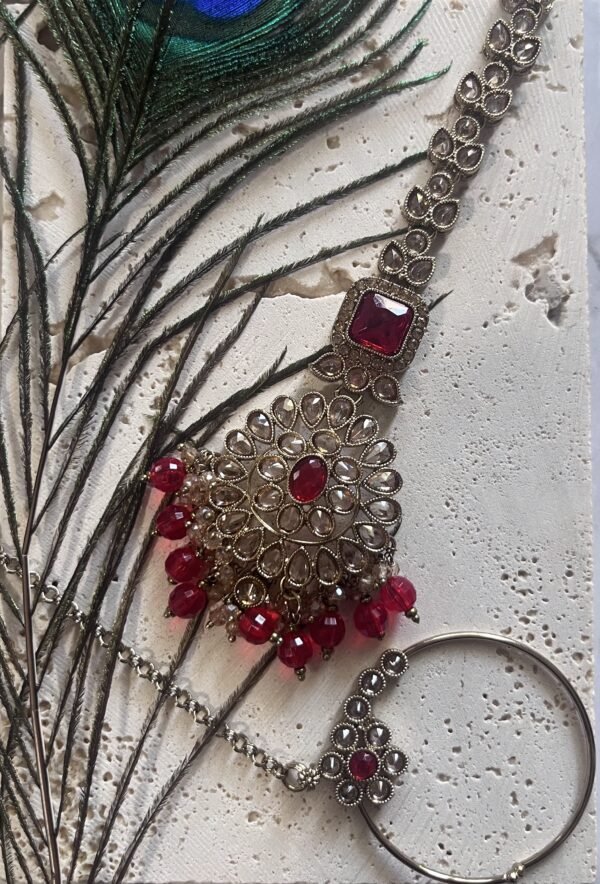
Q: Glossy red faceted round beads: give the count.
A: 9